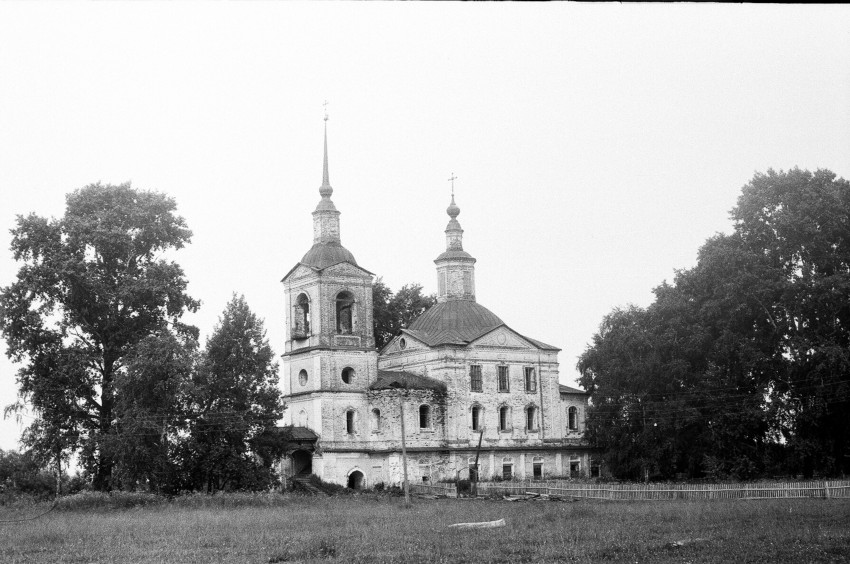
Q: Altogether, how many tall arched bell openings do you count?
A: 2